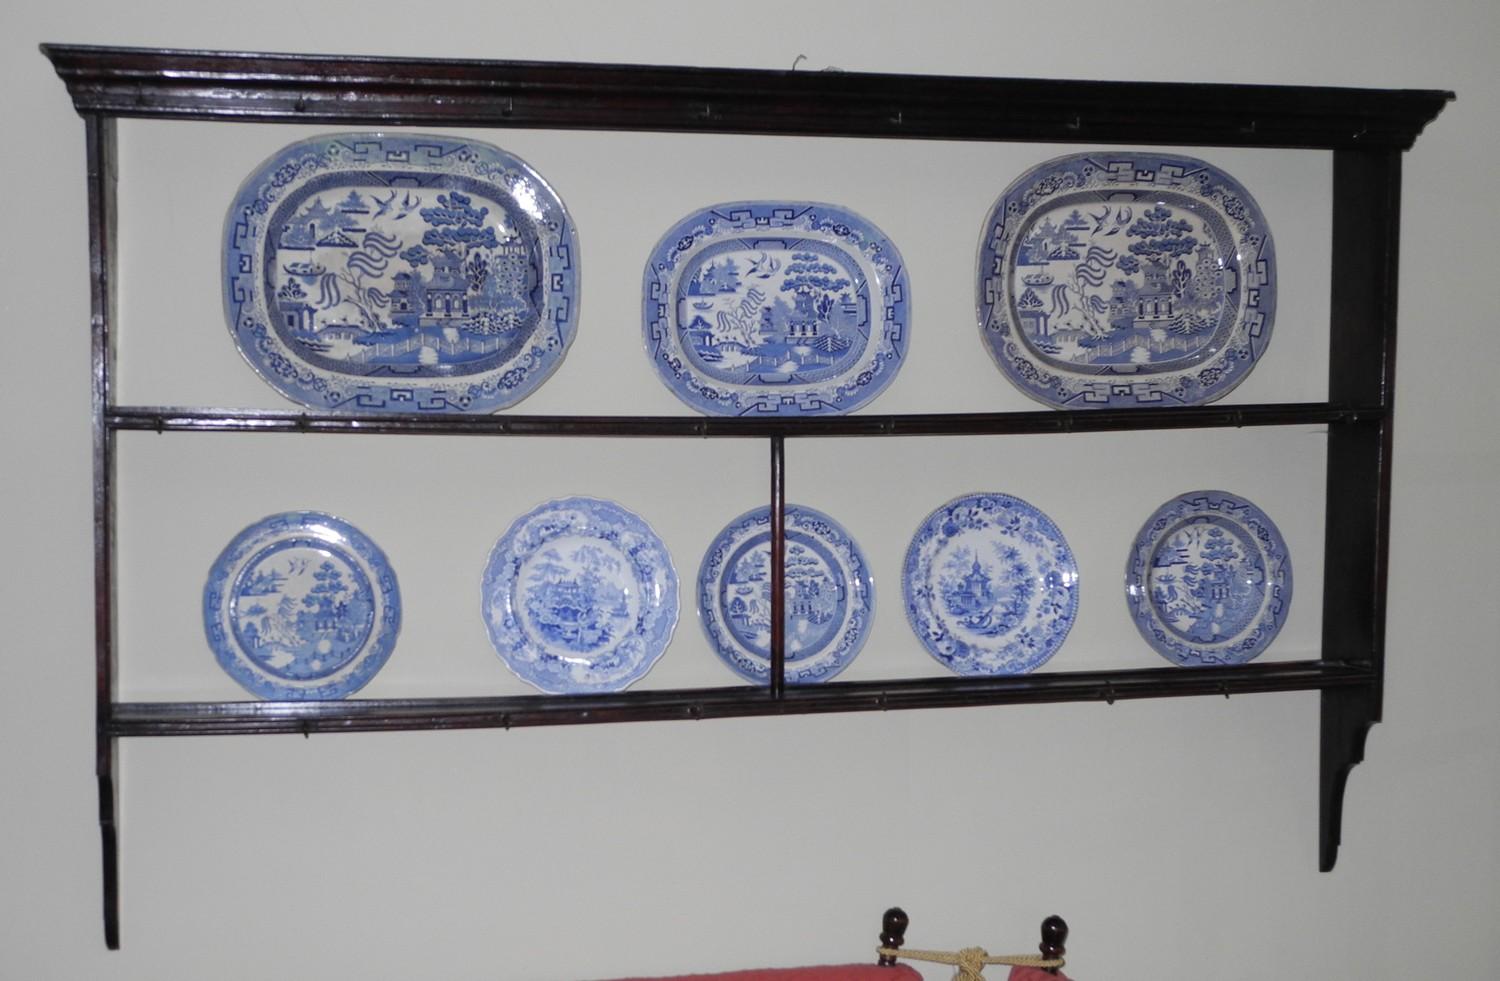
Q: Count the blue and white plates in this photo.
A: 8